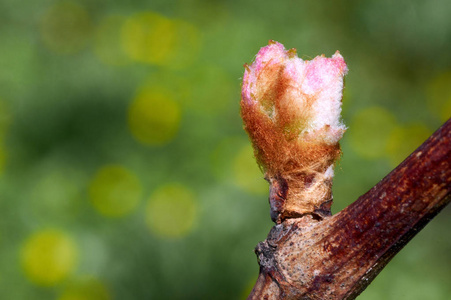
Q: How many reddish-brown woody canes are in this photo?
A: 1